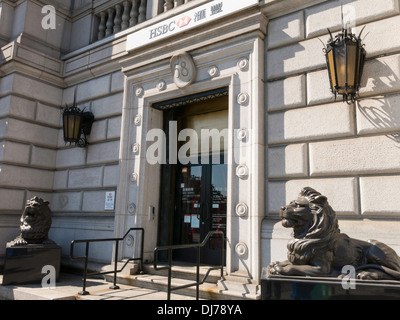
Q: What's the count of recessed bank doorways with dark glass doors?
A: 1